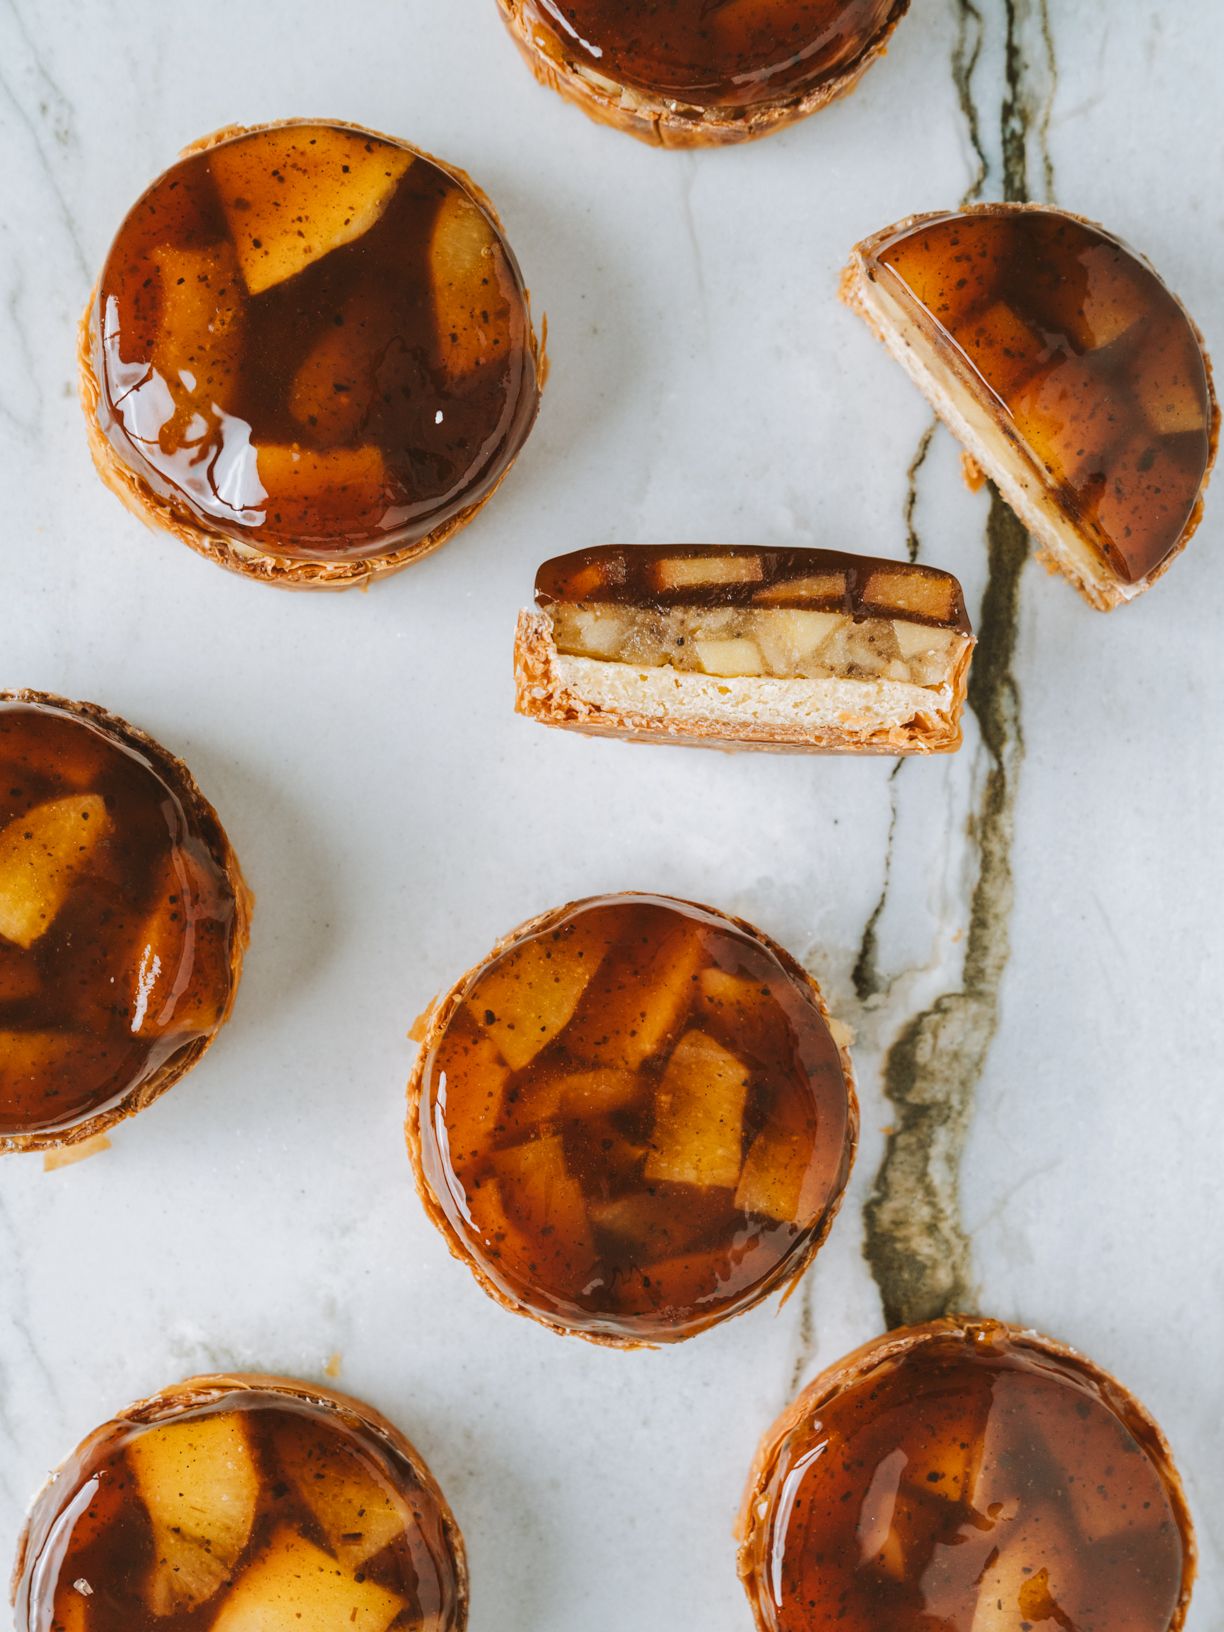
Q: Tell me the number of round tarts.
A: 6